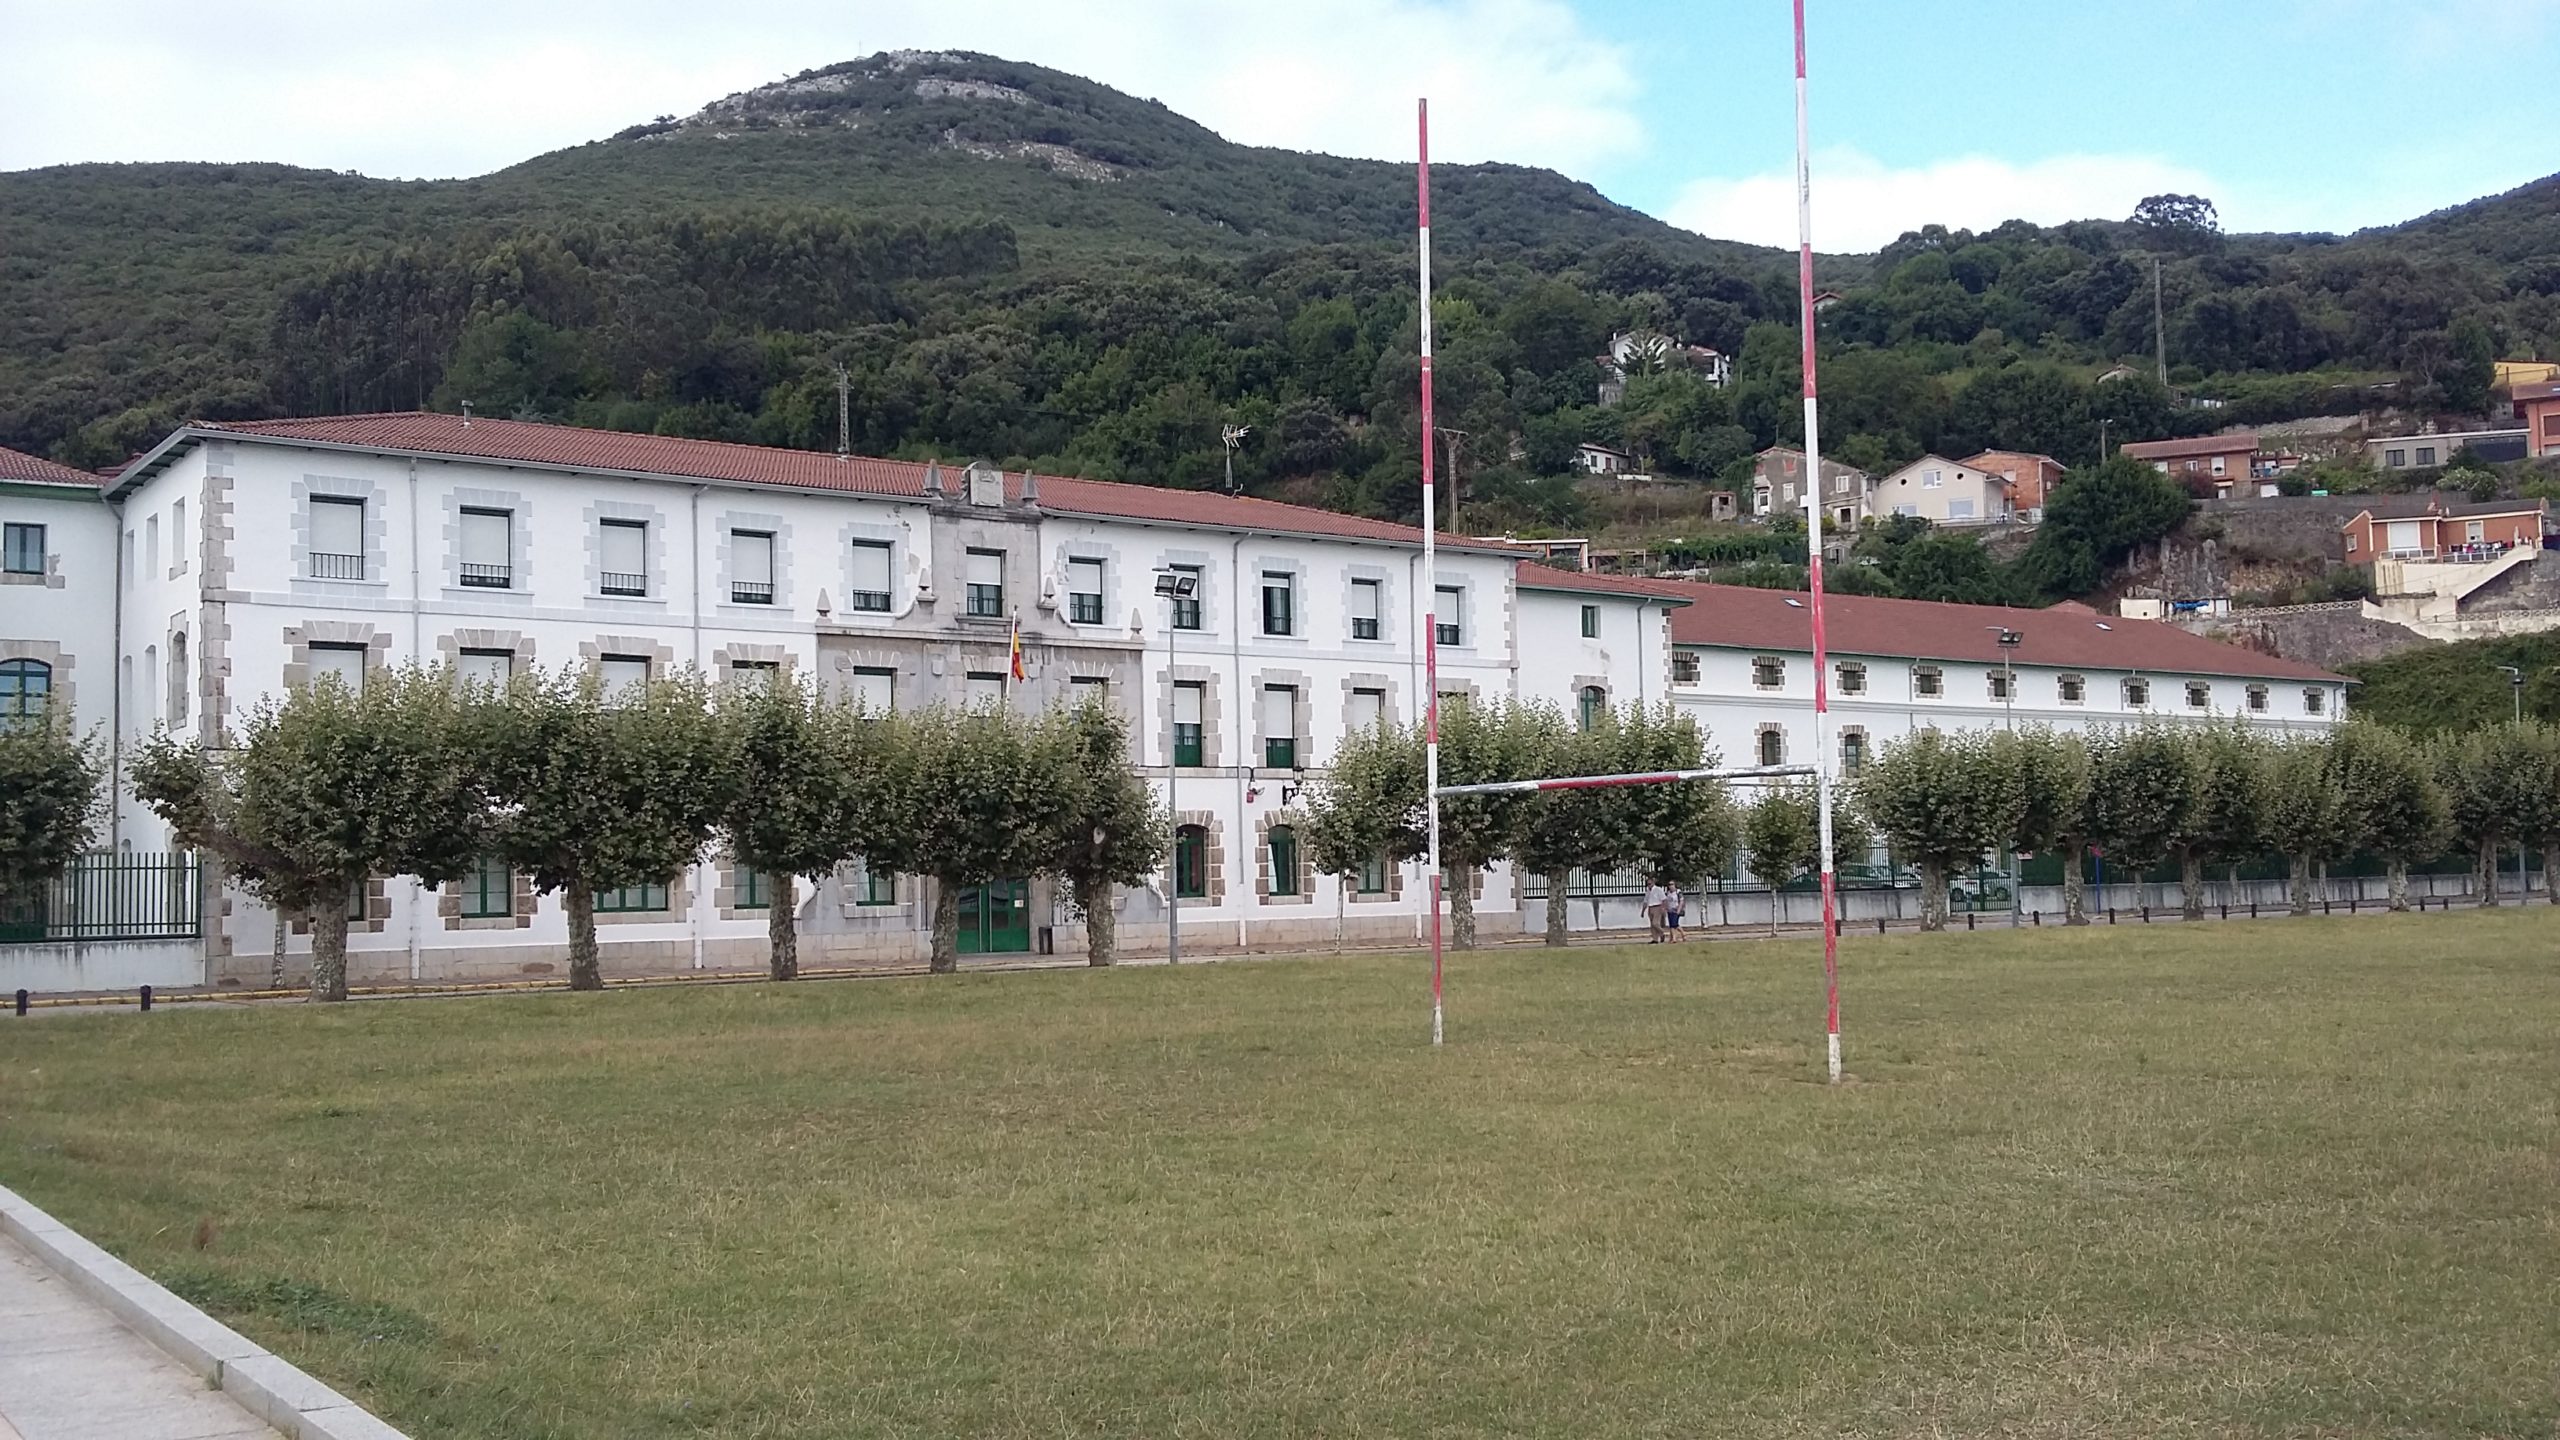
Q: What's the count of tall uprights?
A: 2